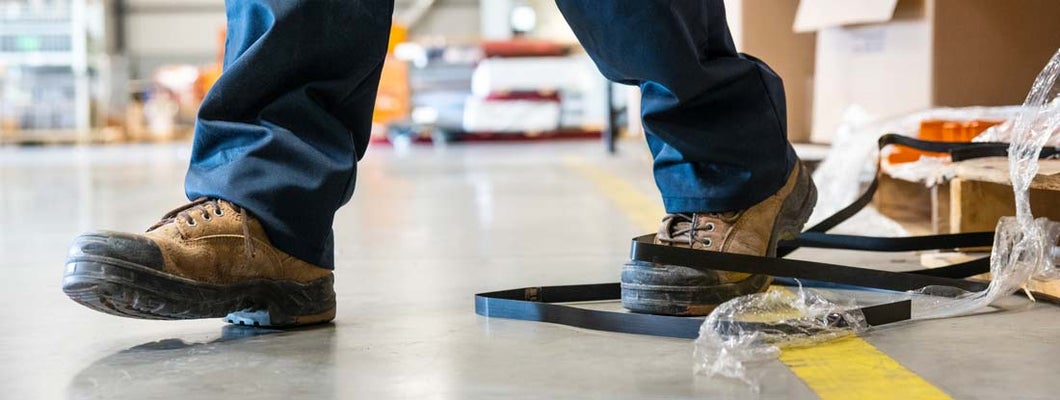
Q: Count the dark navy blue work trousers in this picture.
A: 1